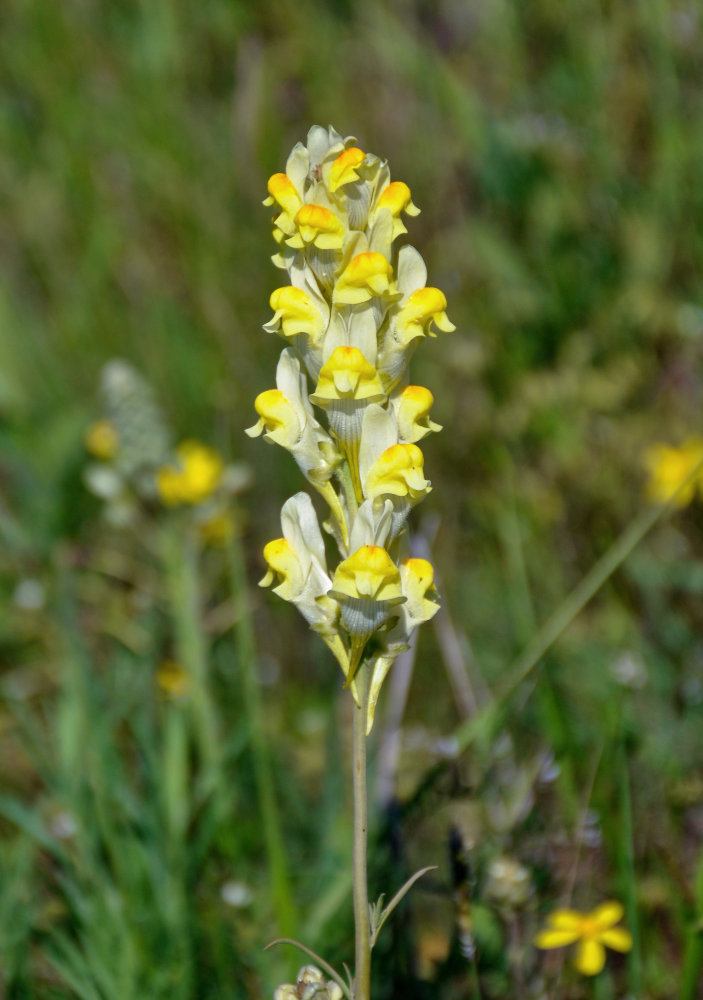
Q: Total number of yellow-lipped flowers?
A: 14